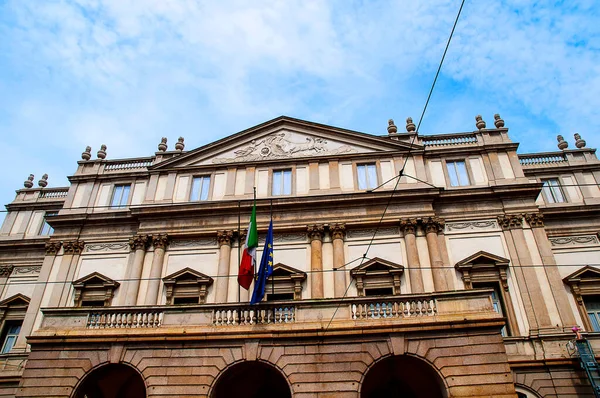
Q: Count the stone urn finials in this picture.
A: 12